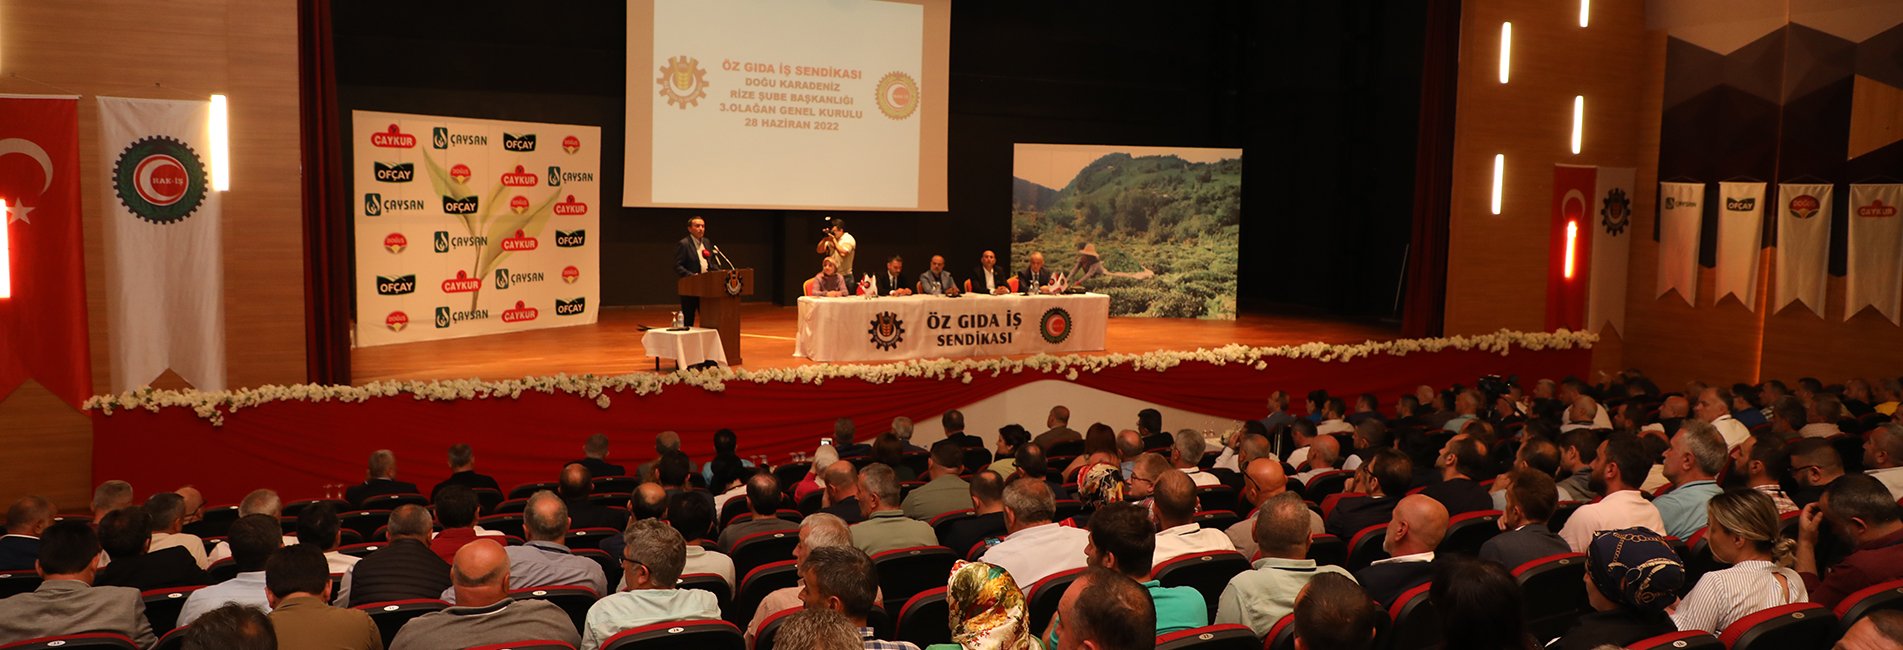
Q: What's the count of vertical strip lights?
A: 7